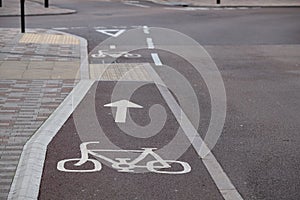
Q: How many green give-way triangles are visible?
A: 0